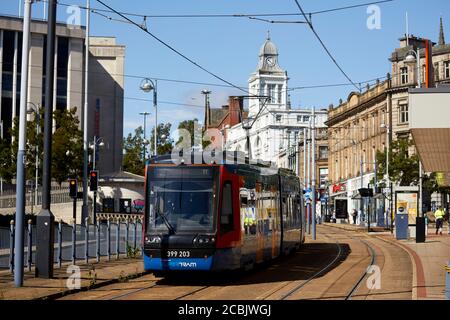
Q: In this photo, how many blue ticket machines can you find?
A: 1